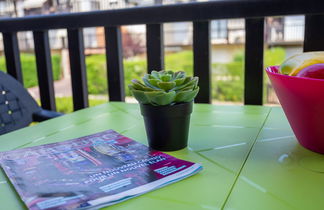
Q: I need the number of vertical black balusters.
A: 8